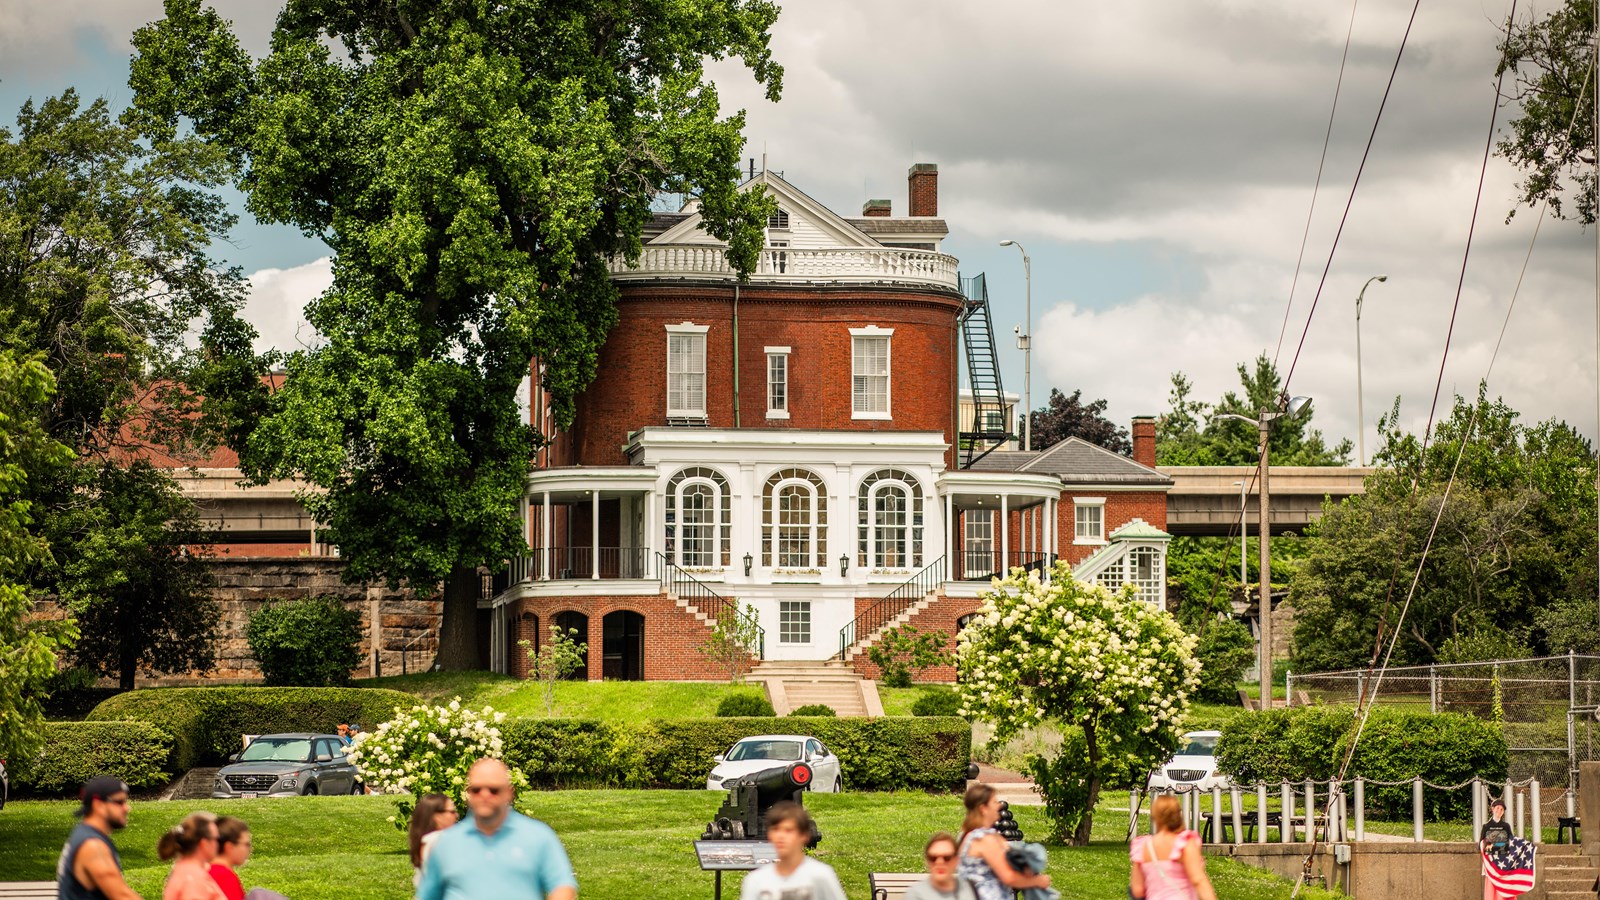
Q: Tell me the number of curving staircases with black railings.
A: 2